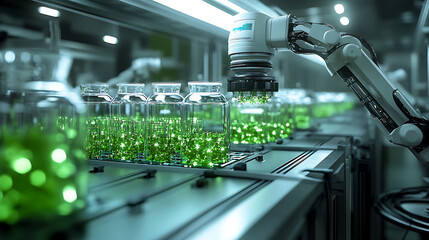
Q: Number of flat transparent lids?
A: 4